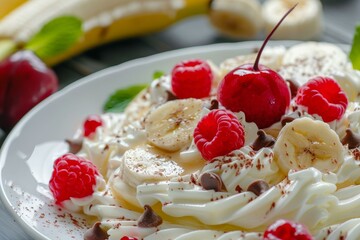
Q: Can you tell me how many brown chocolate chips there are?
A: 11